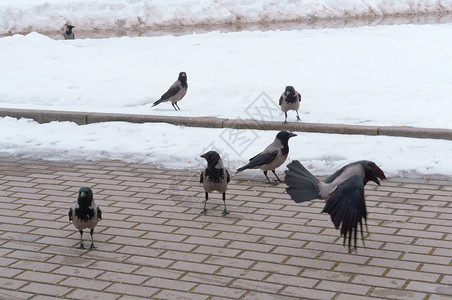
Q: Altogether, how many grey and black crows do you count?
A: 7